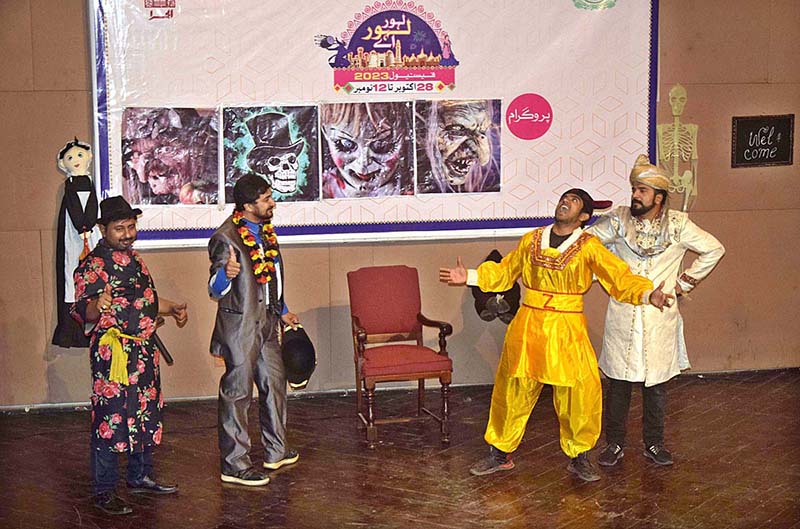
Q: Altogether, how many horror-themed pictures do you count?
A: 4